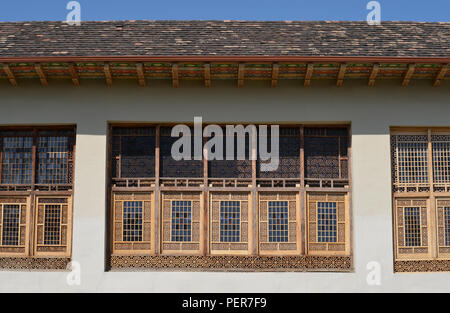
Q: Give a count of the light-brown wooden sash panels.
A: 9